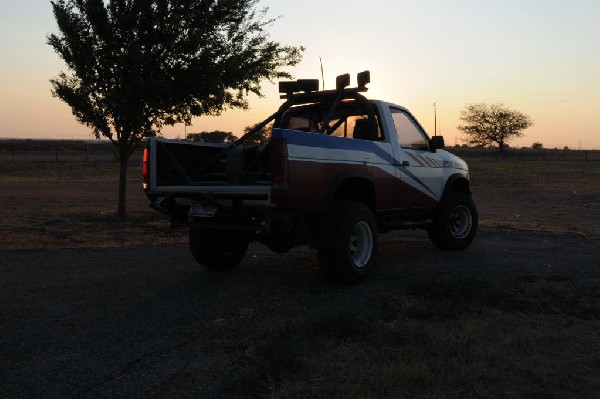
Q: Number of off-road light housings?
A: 4